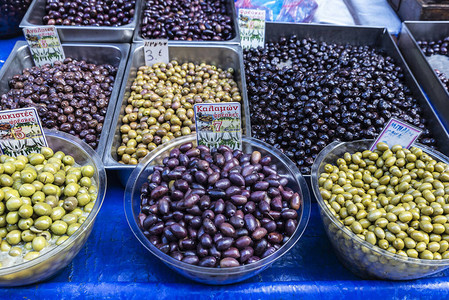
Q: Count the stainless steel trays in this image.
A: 6